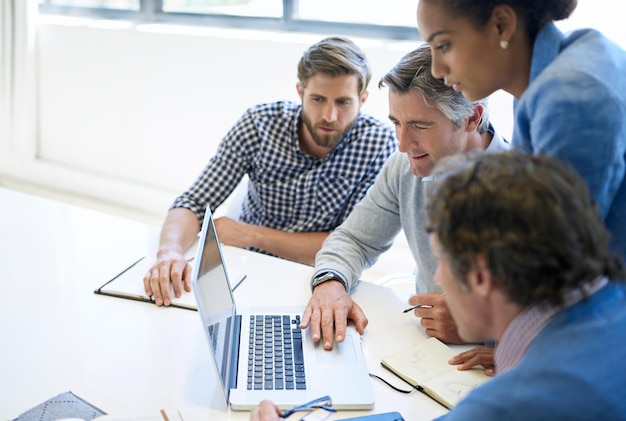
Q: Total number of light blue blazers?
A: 2